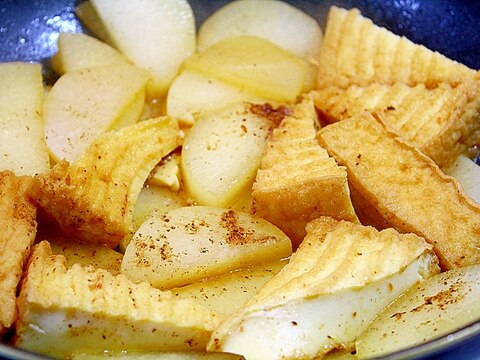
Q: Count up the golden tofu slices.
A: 8